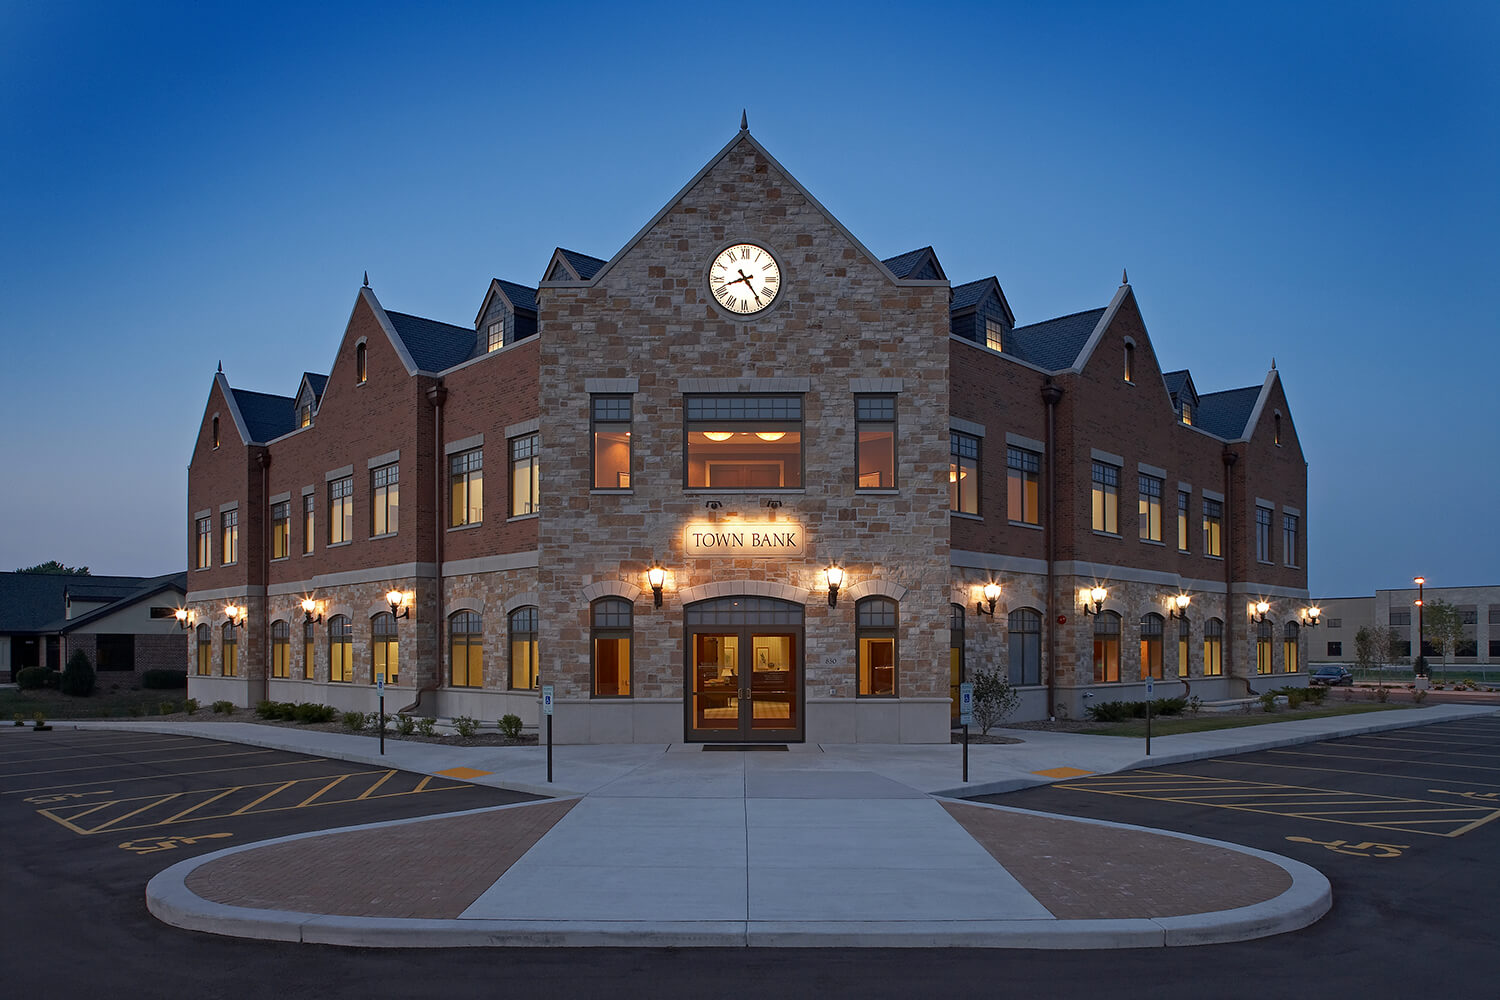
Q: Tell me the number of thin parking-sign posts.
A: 4